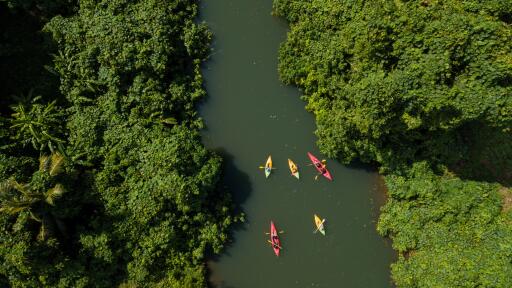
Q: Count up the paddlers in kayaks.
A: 7